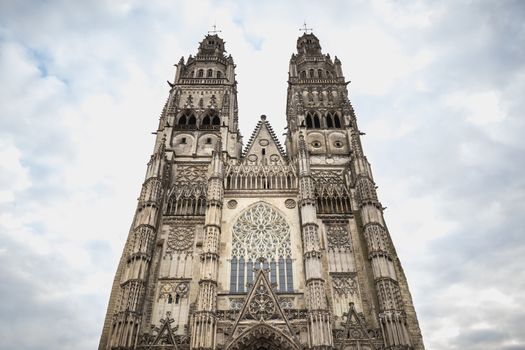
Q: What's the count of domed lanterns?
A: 2